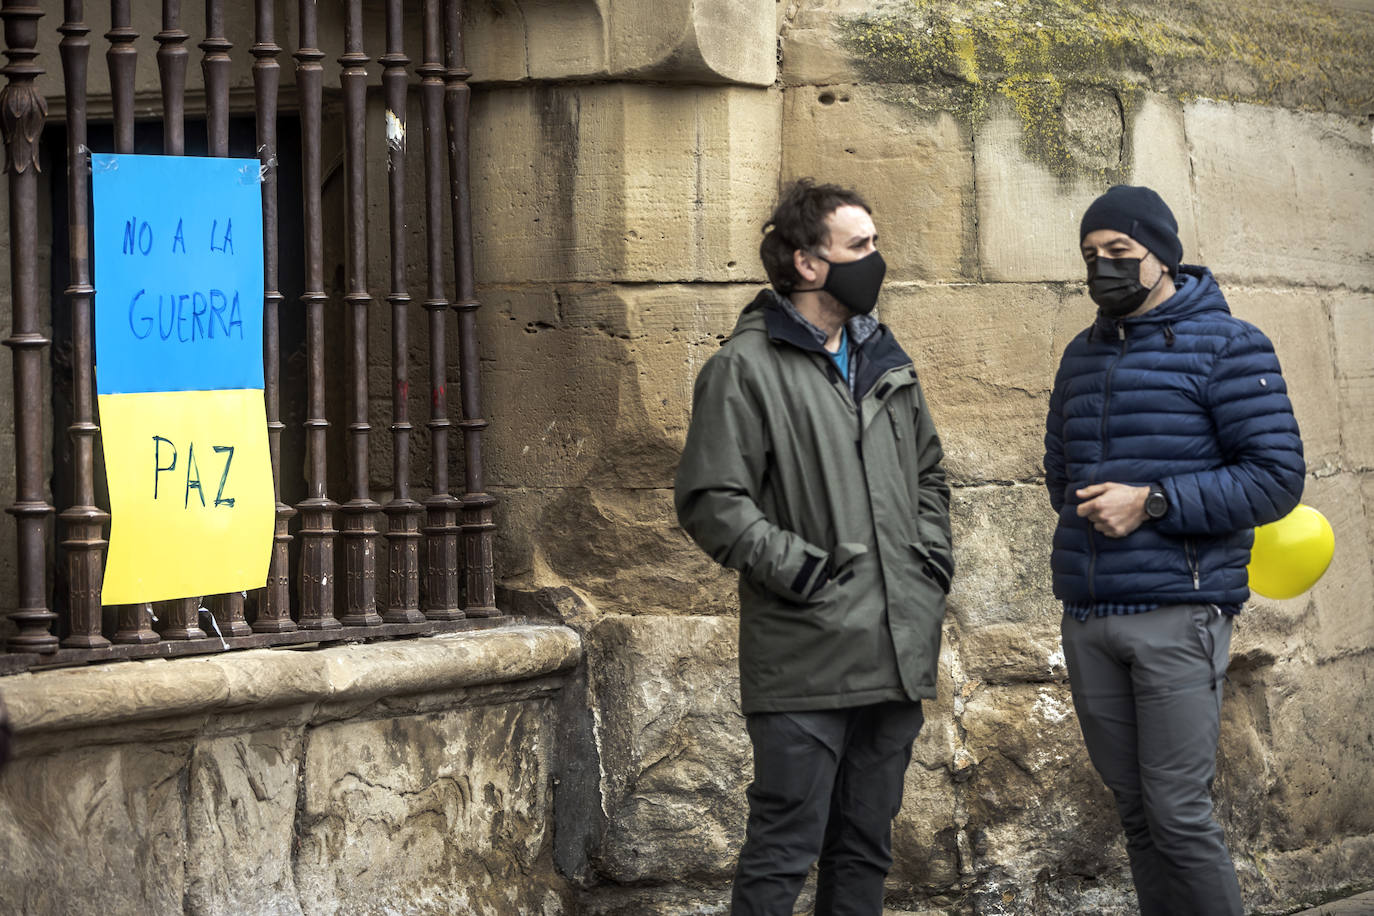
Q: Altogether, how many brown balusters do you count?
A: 11